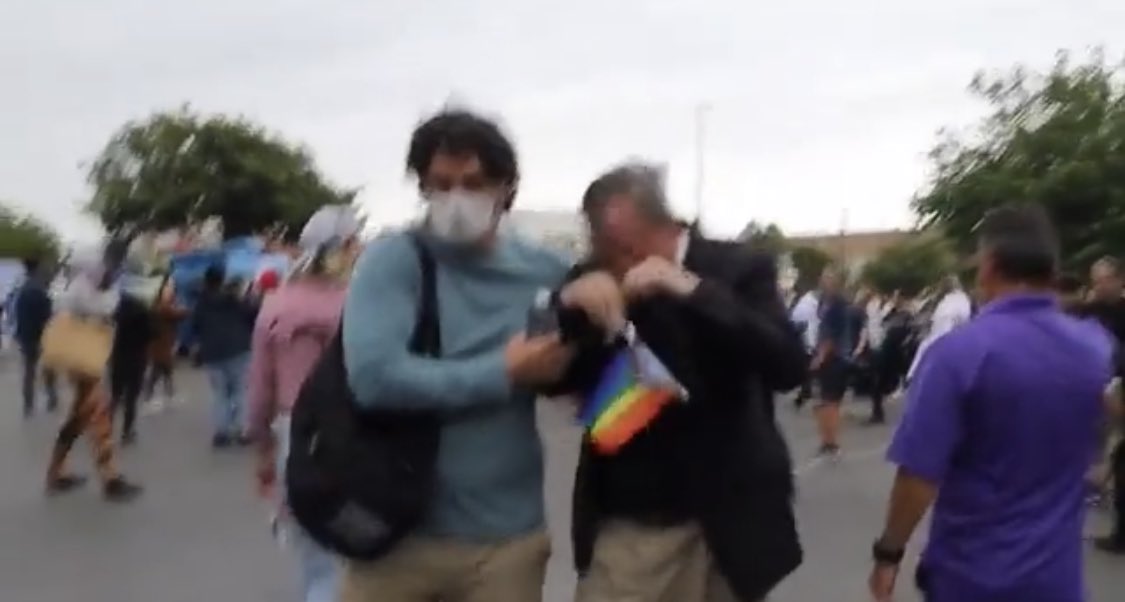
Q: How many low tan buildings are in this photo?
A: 1